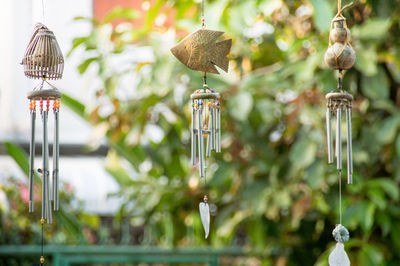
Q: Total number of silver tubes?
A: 14